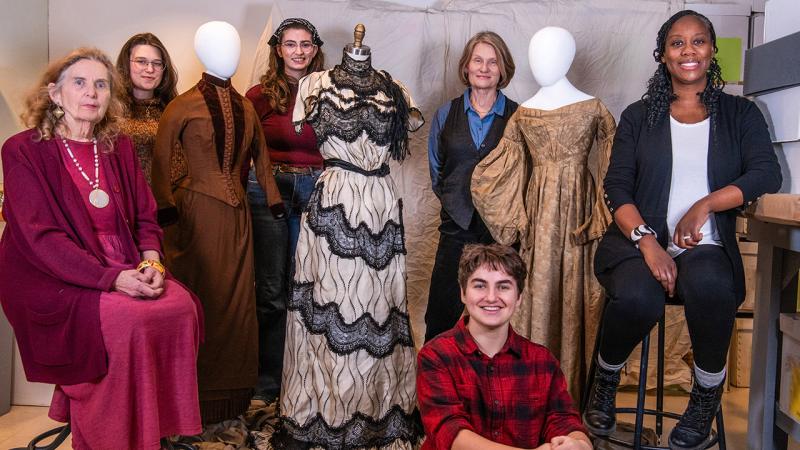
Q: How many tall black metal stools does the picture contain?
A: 1